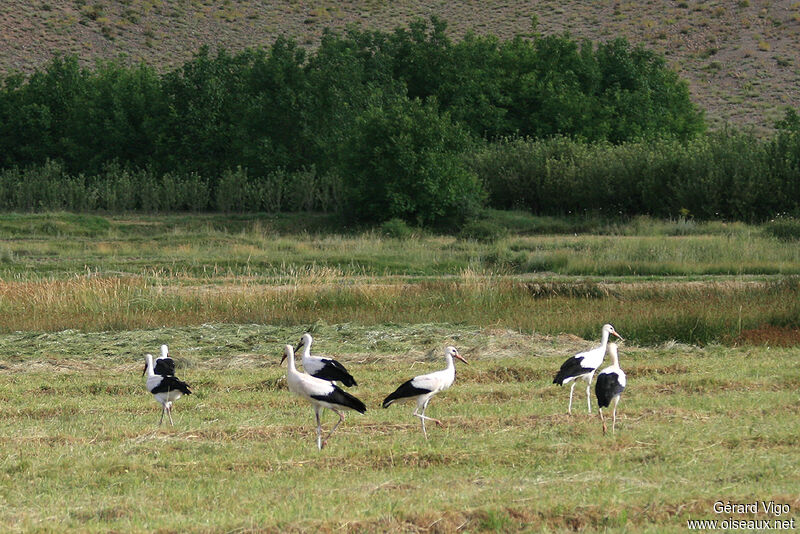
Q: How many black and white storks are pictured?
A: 7